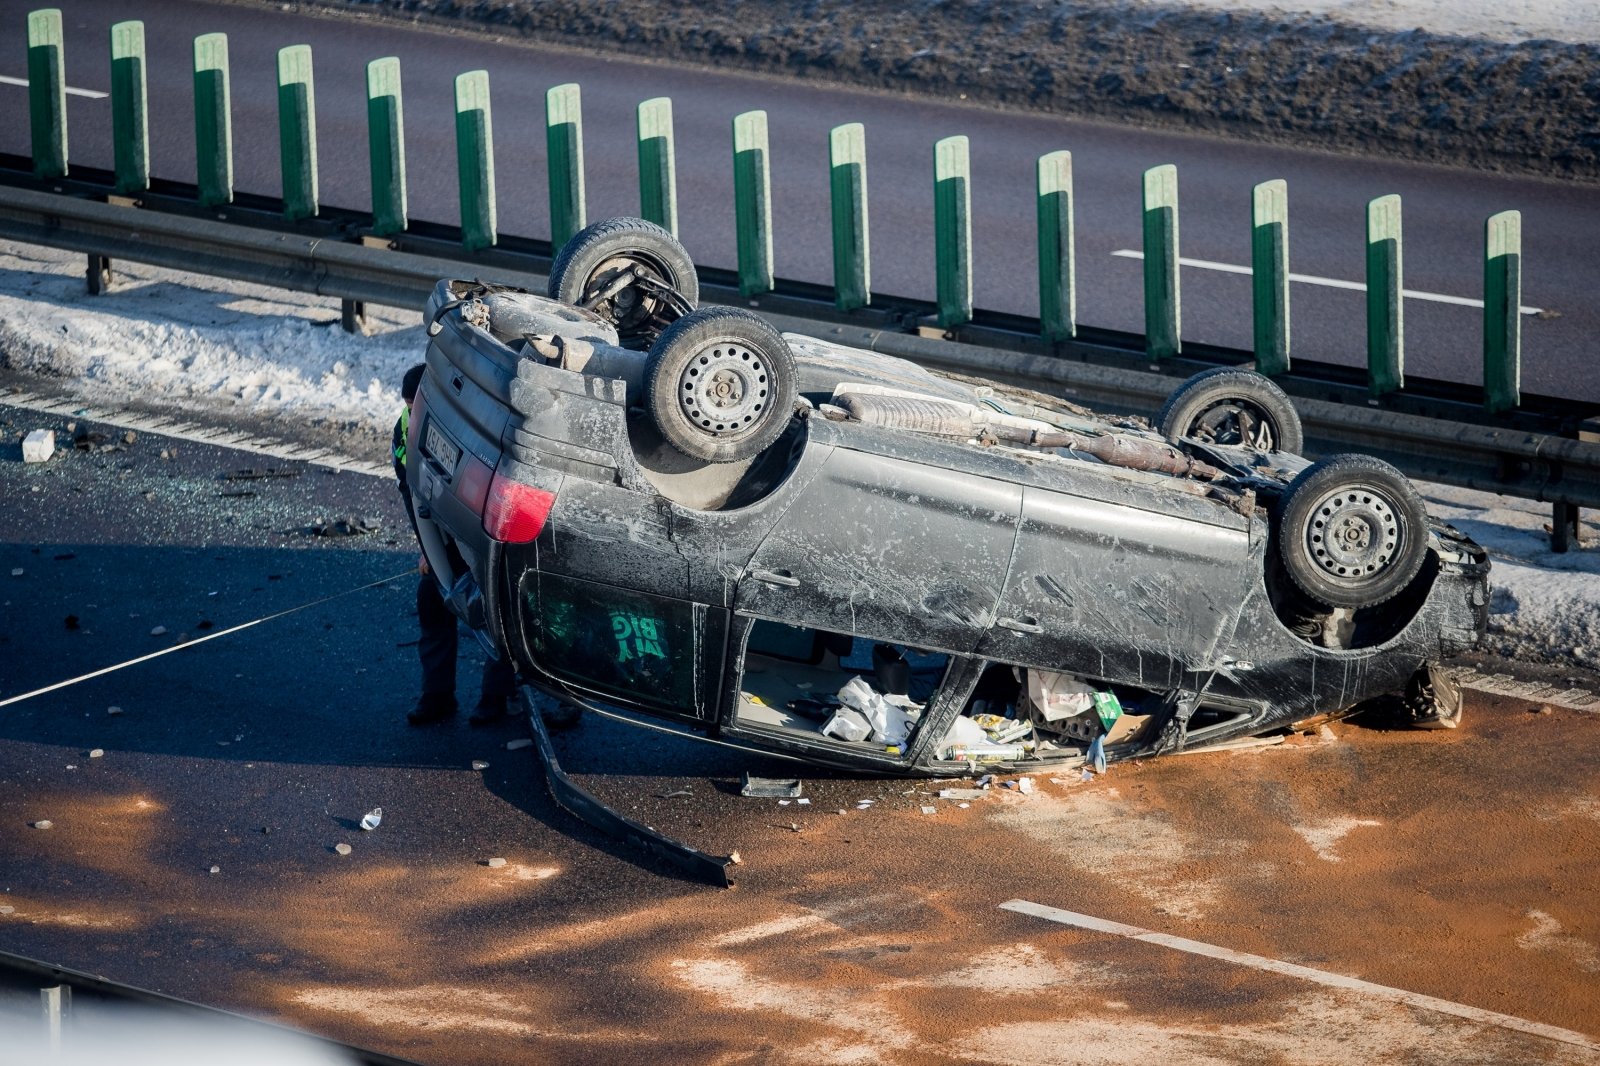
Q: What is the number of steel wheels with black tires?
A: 4